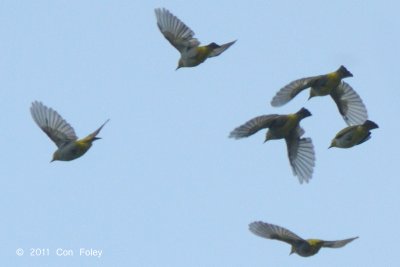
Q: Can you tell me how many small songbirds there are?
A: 6